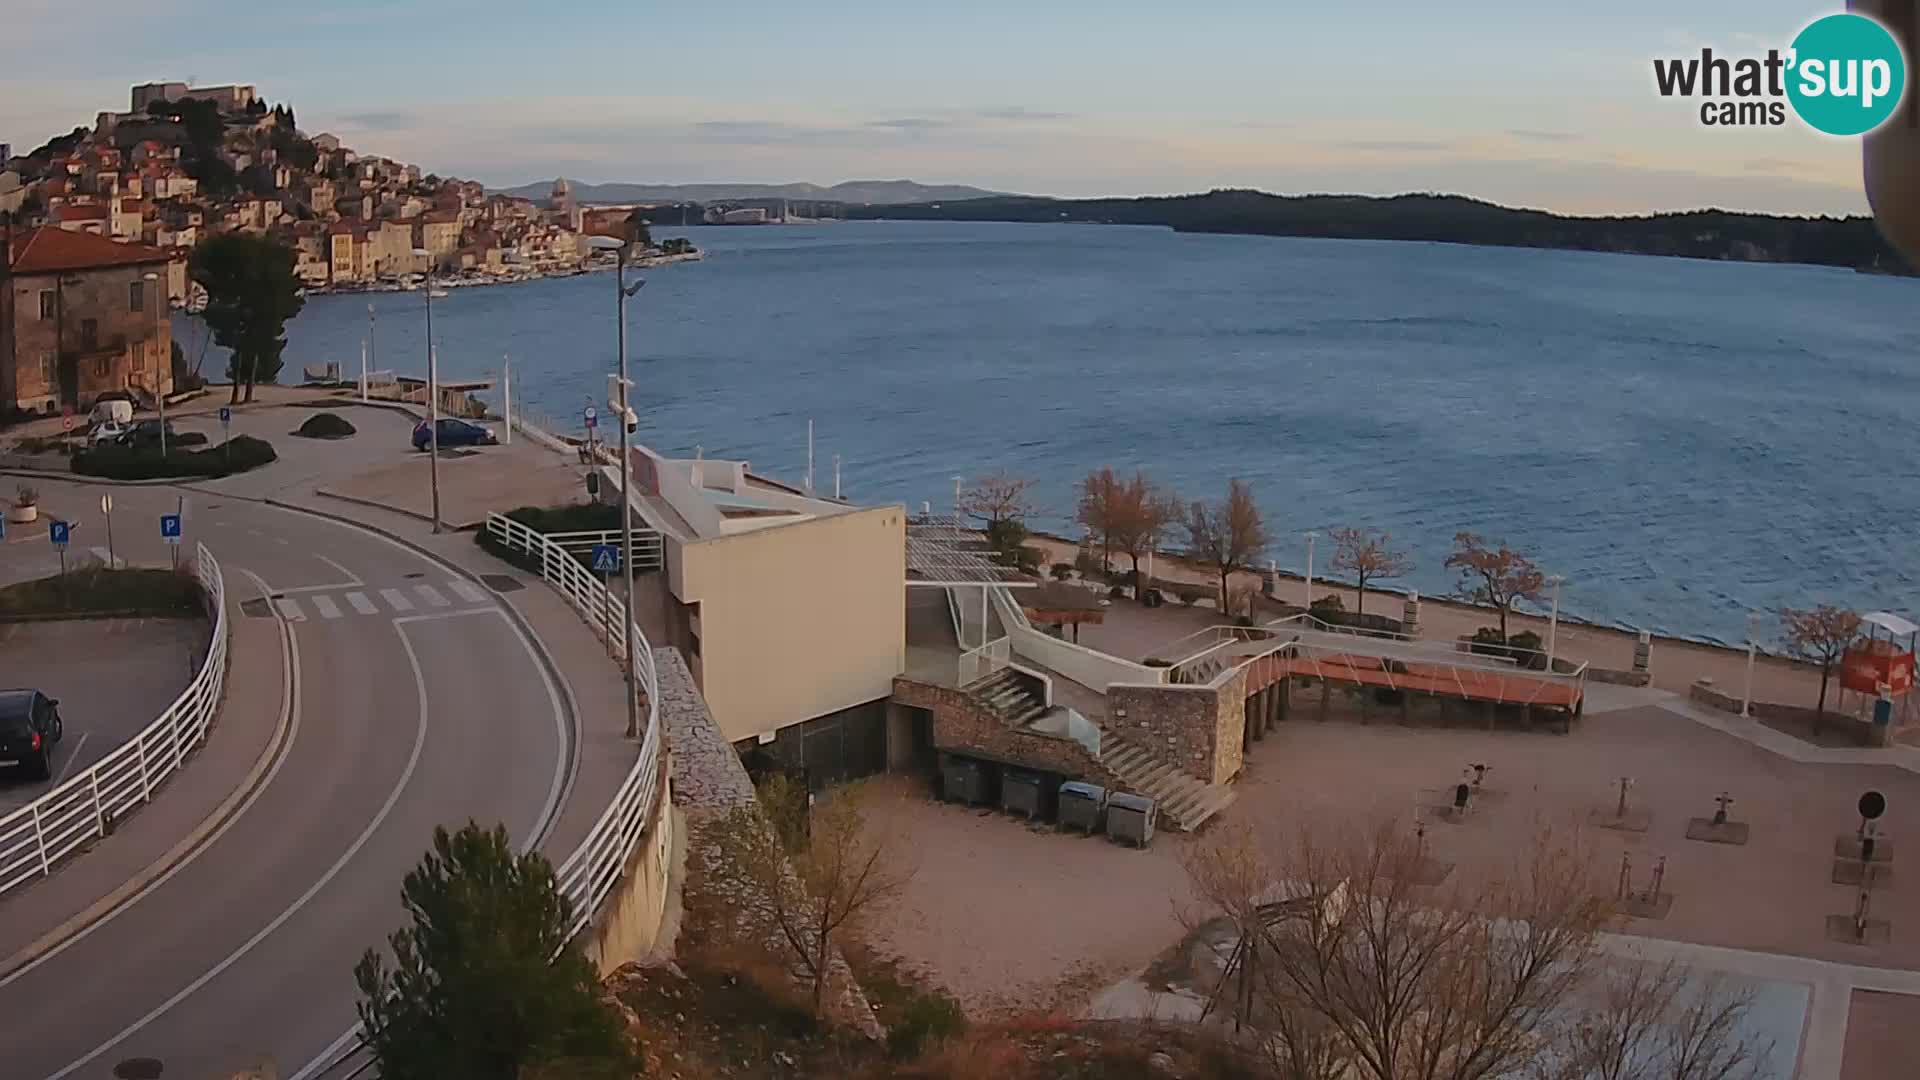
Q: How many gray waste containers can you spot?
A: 4